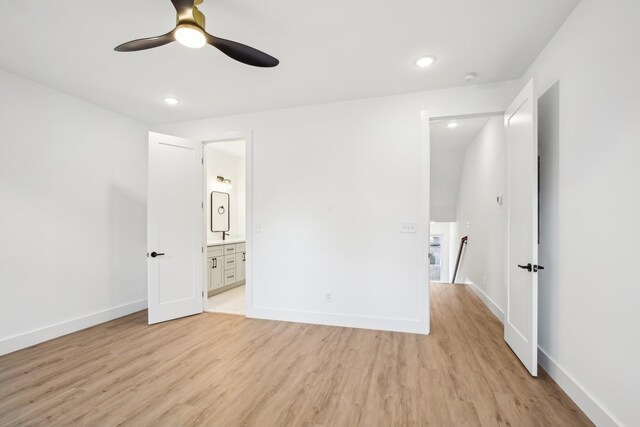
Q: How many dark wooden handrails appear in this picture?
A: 1